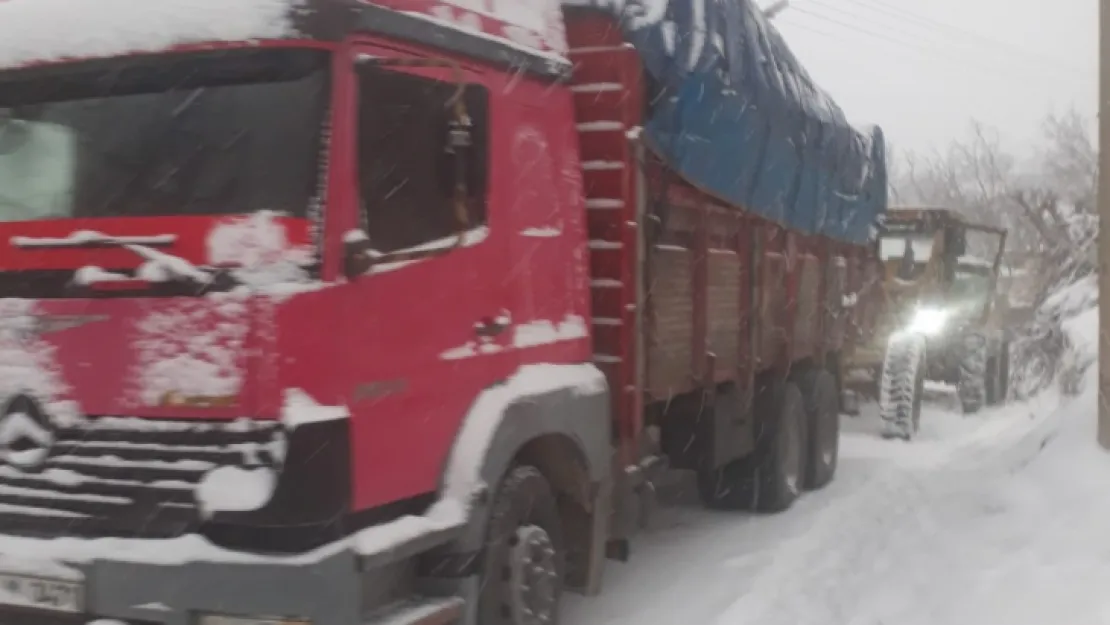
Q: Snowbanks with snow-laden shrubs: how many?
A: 1